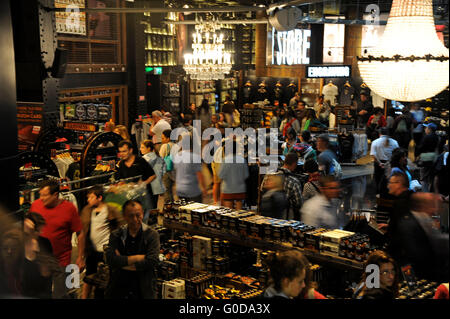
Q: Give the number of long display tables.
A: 1